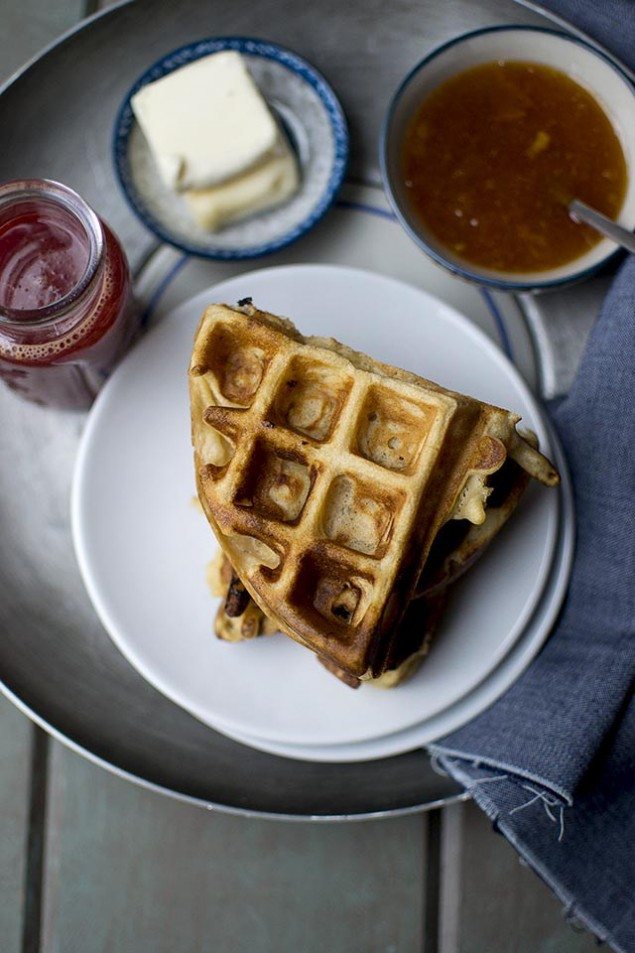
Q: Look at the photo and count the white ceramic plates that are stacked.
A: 2